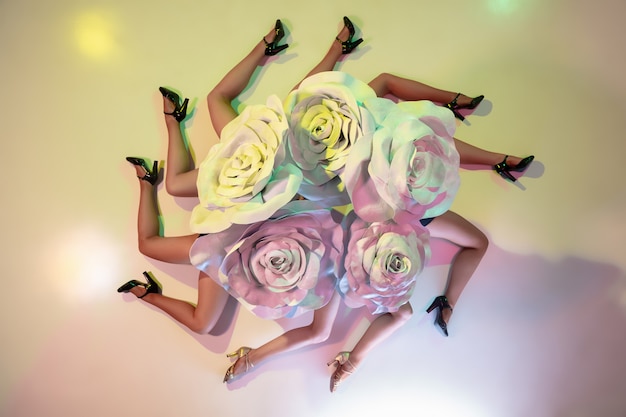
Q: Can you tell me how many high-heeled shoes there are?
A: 10